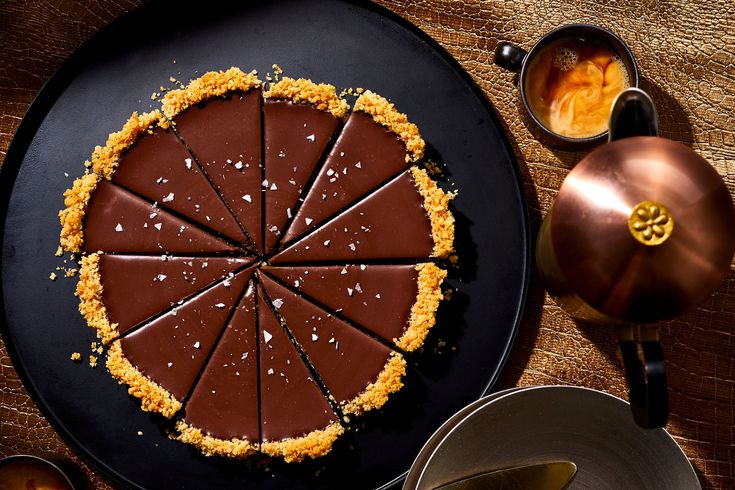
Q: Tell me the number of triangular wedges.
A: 12